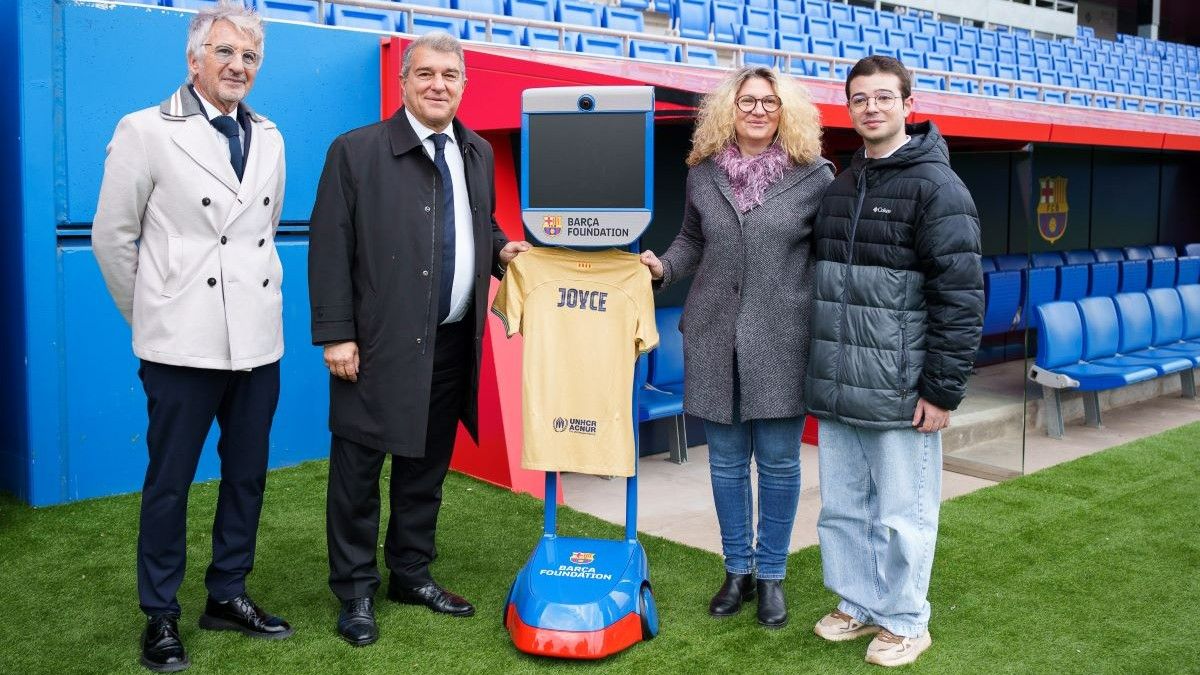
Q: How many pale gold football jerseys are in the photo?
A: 1